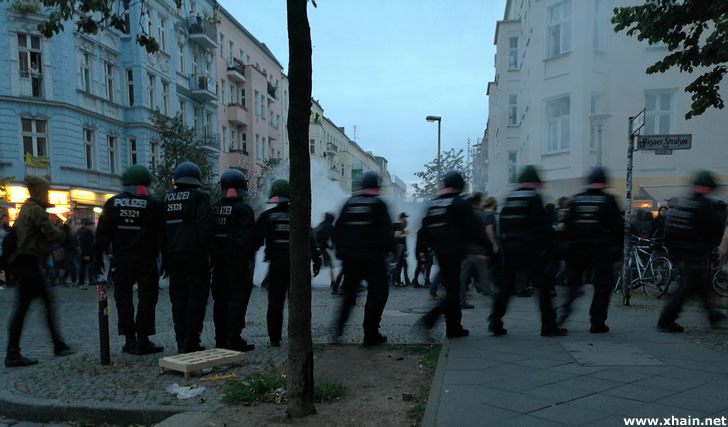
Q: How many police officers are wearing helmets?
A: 9